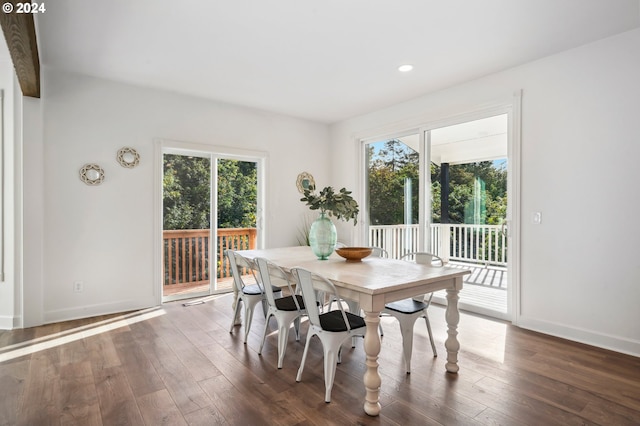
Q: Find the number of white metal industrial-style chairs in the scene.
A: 6